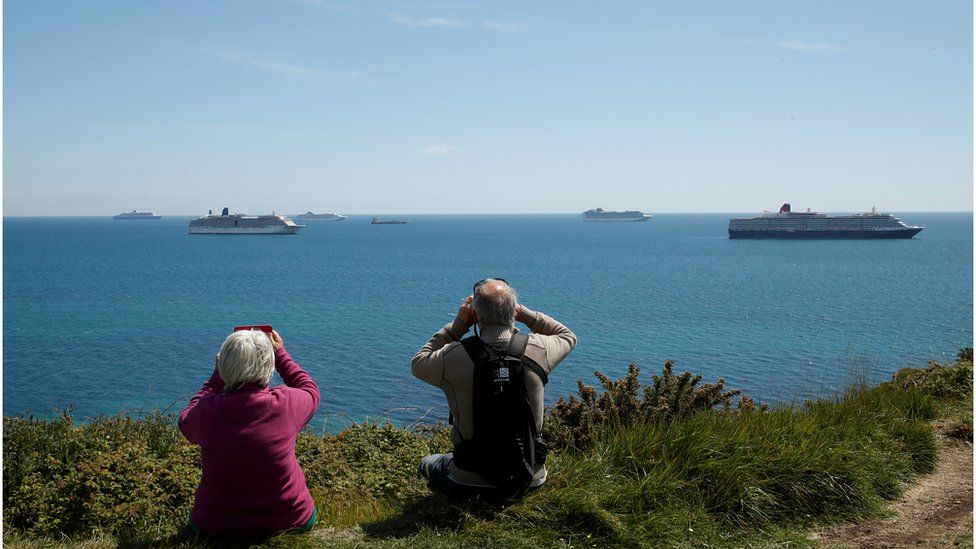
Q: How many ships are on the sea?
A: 6